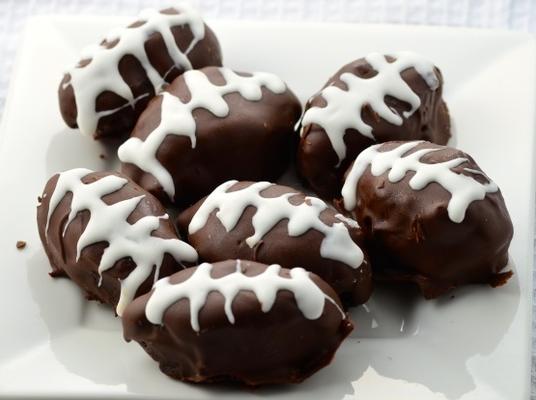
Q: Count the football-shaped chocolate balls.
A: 7